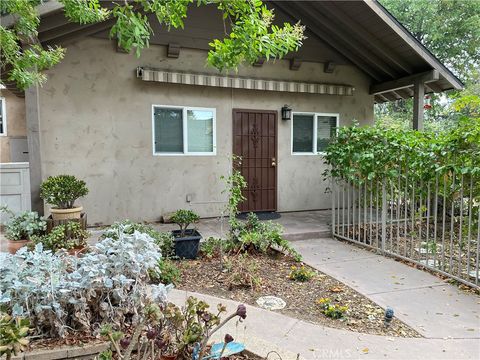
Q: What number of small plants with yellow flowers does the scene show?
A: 2